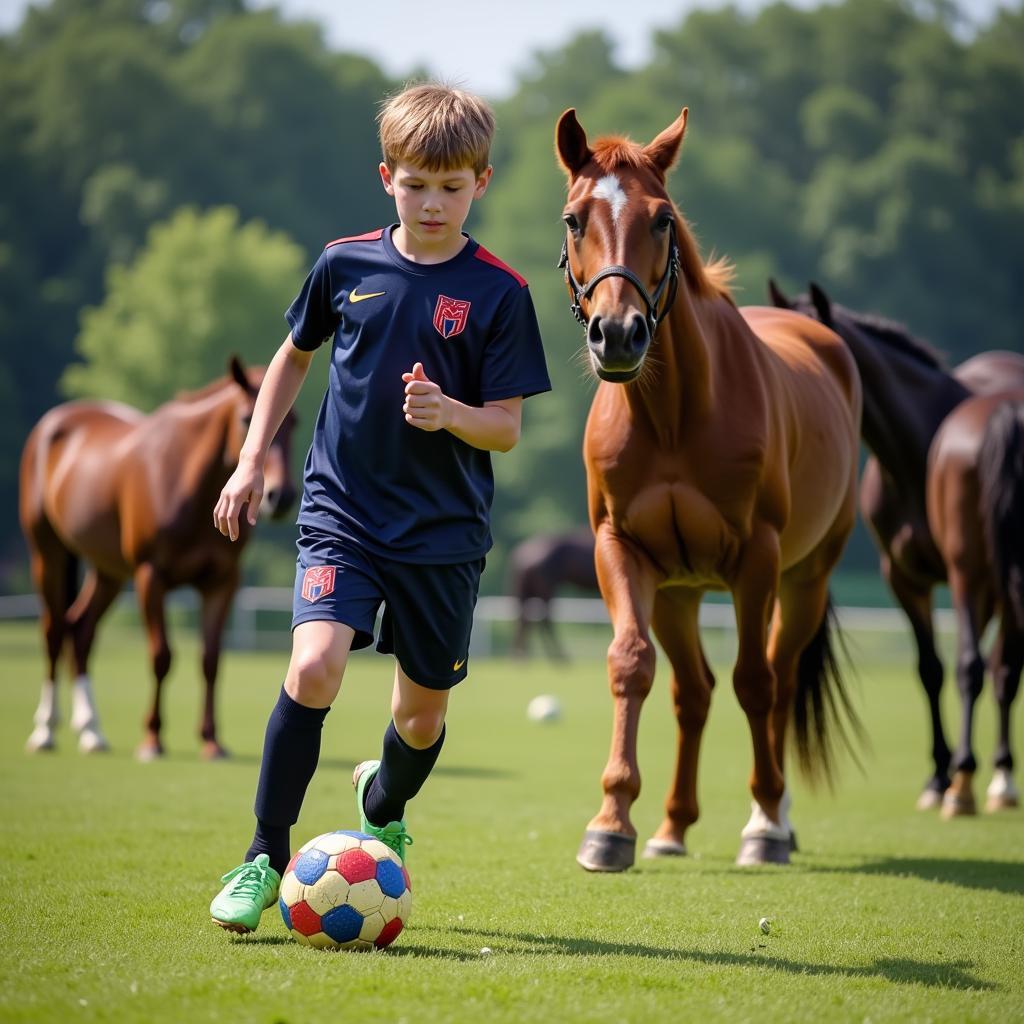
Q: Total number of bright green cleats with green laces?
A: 2